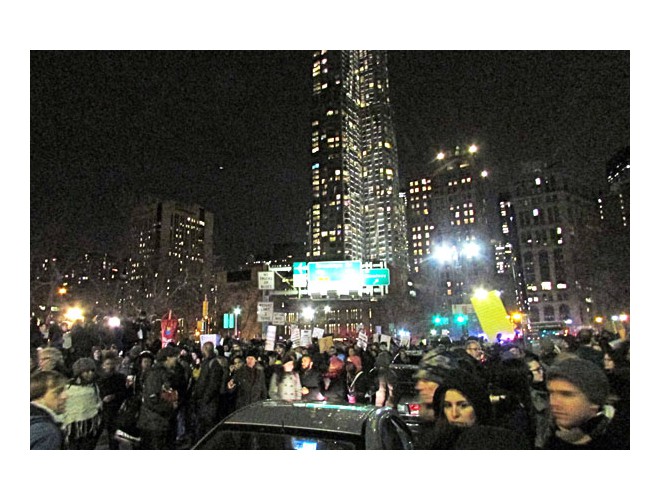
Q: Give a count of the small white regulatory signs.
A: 3